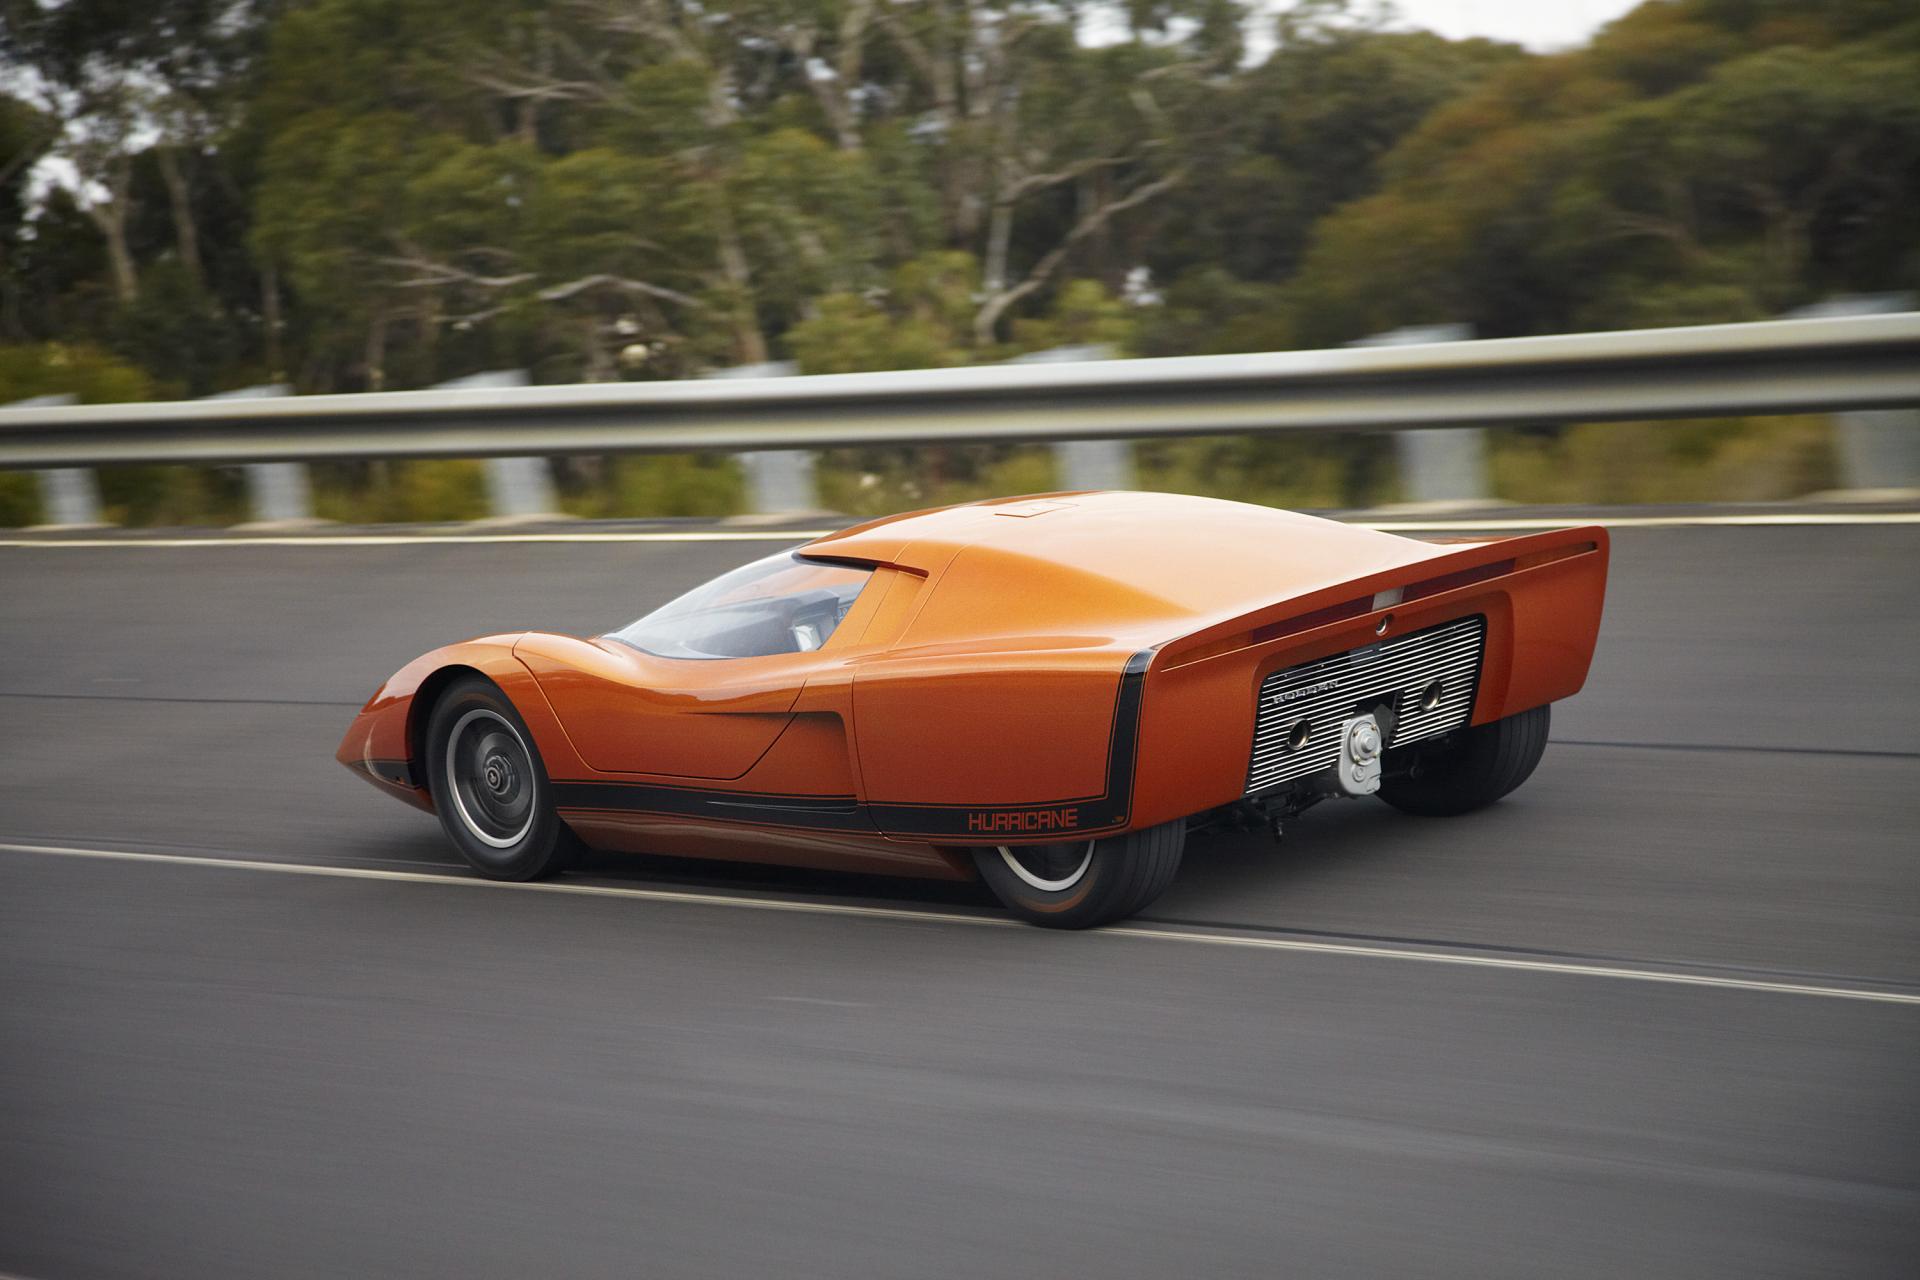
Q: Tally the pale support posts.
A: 7